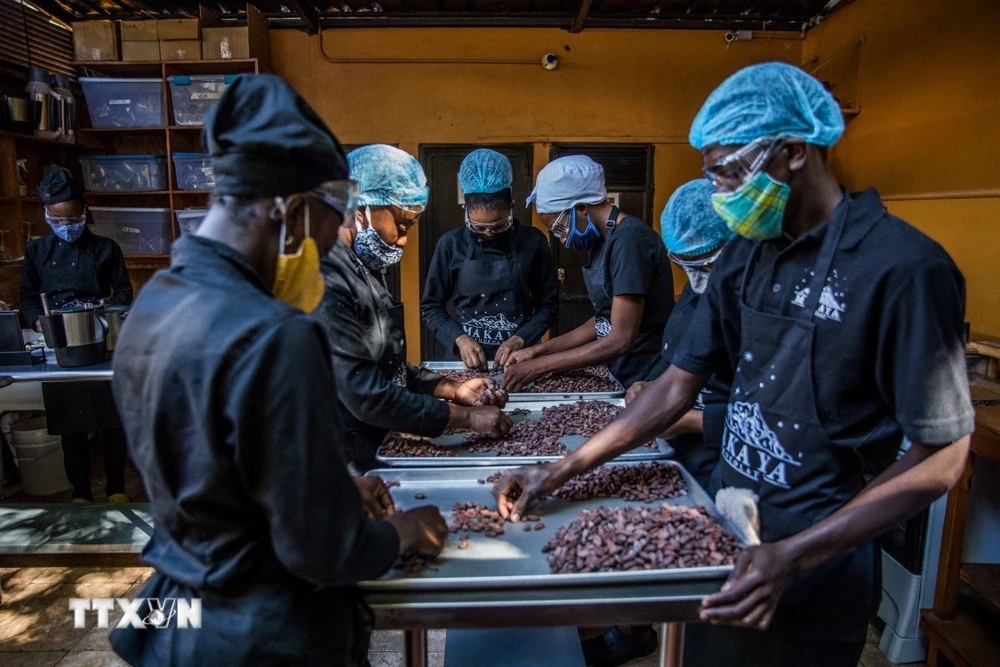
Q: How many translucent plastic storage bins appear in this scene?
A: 6